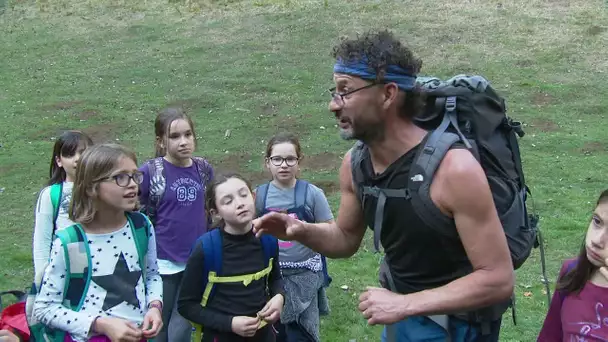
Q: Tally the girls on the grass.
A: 6